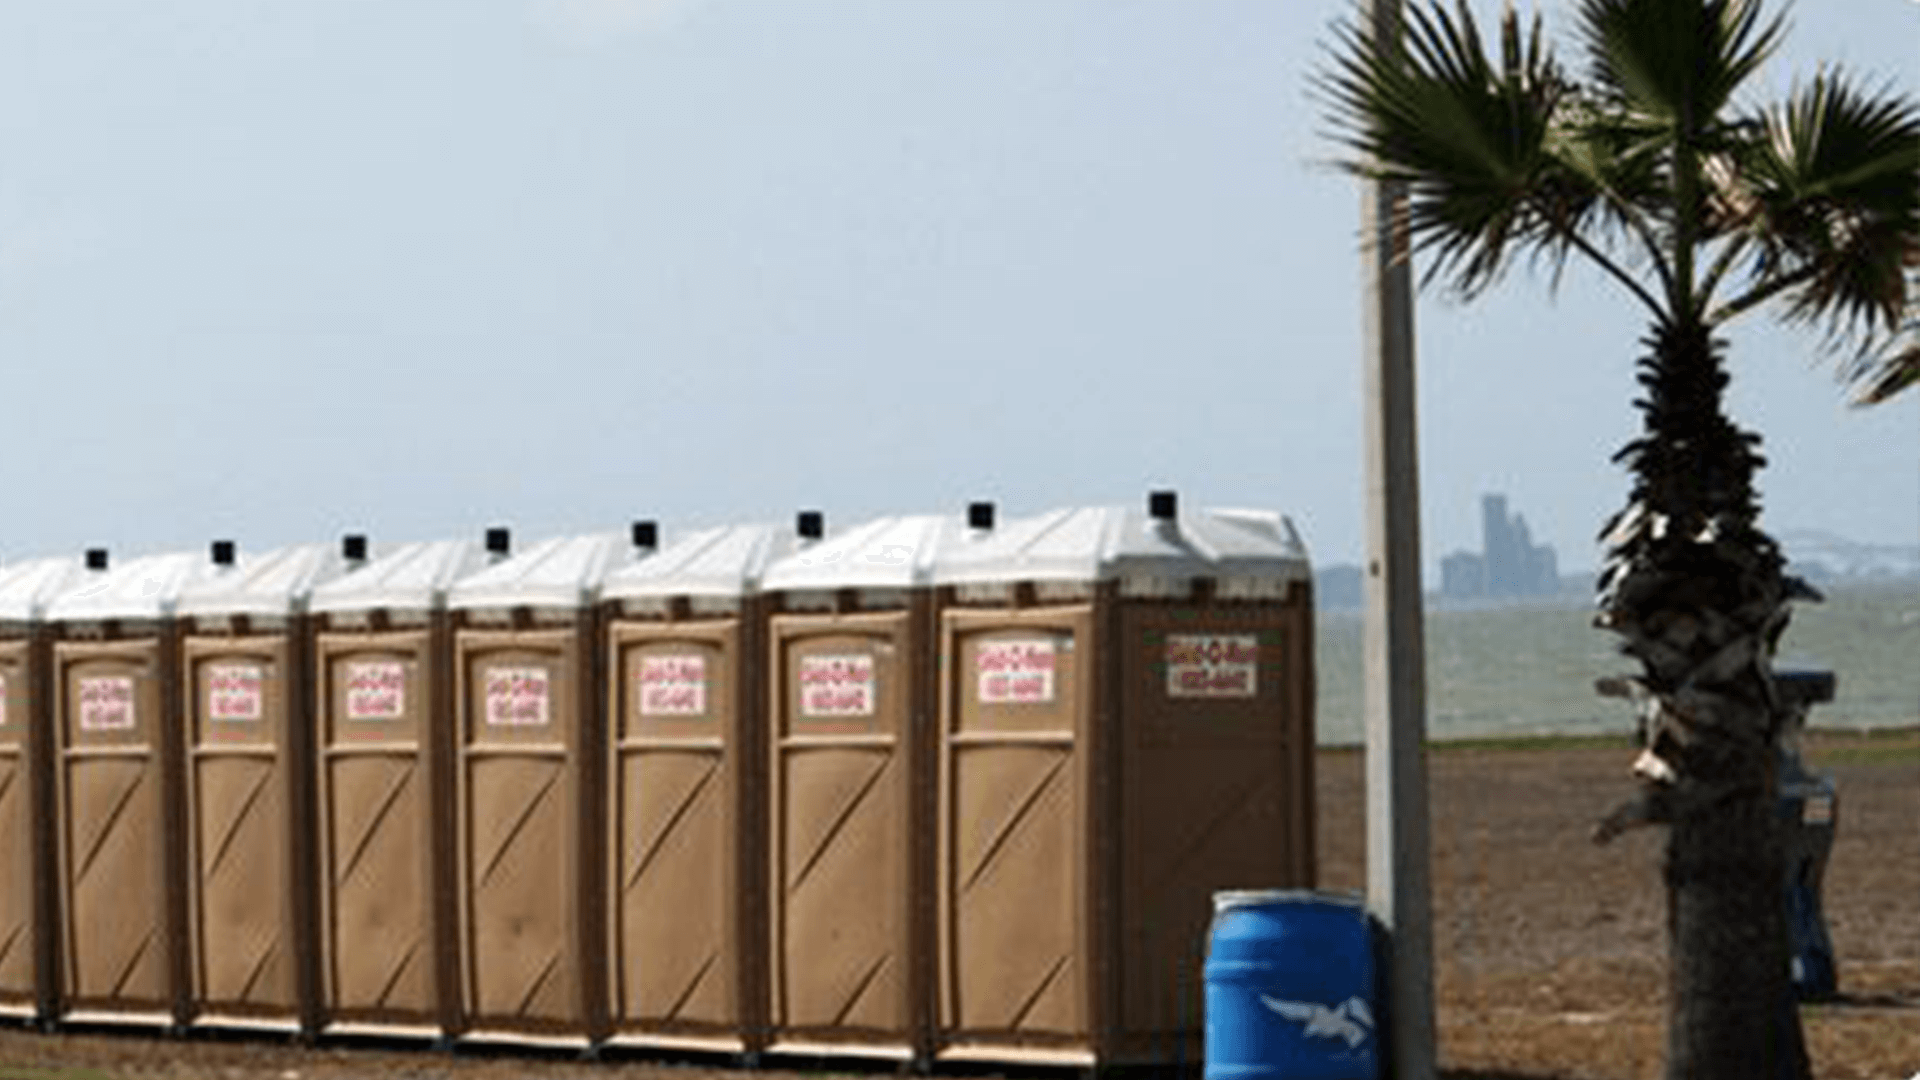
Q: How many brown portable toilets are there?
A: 8